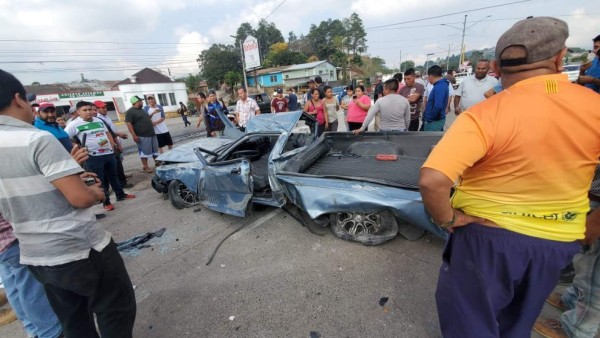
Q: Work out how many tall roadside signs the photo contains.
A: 1